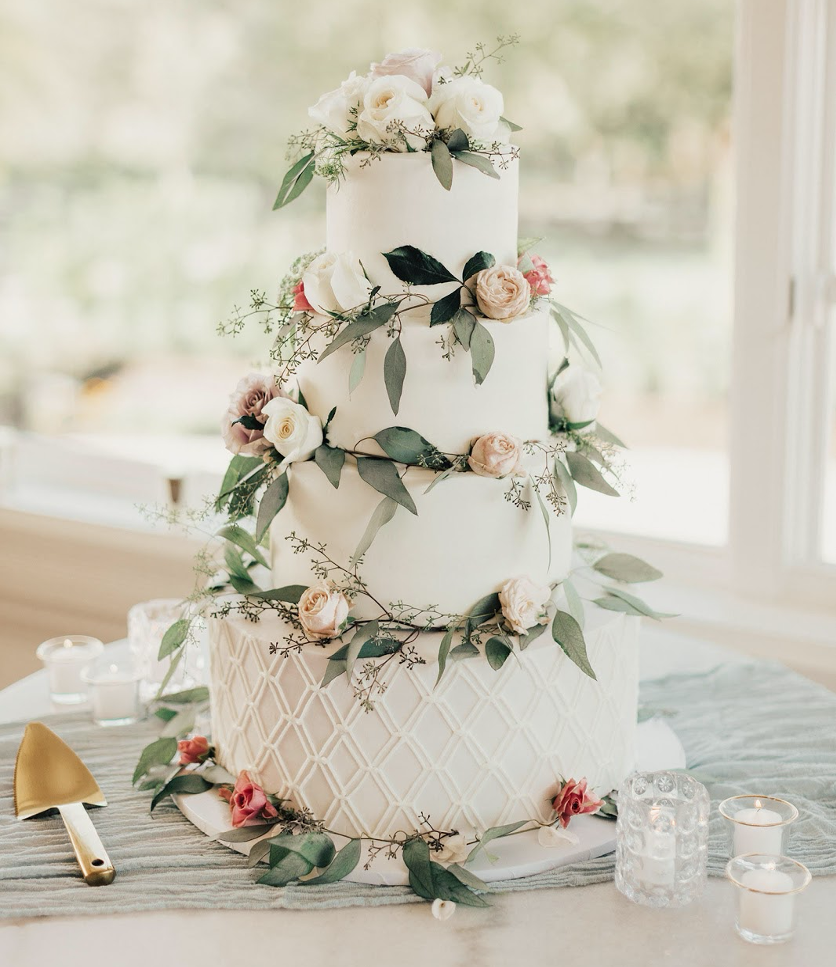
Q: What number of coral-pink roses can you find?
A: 5